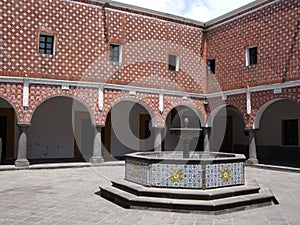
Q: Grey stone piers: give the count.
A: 5